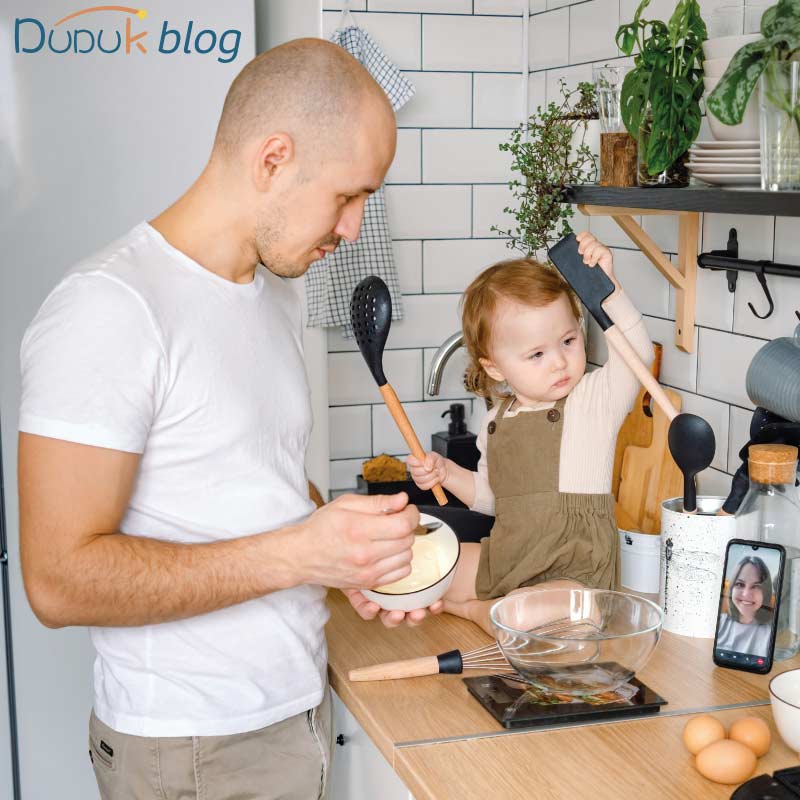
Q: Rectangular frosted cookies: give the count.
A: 0